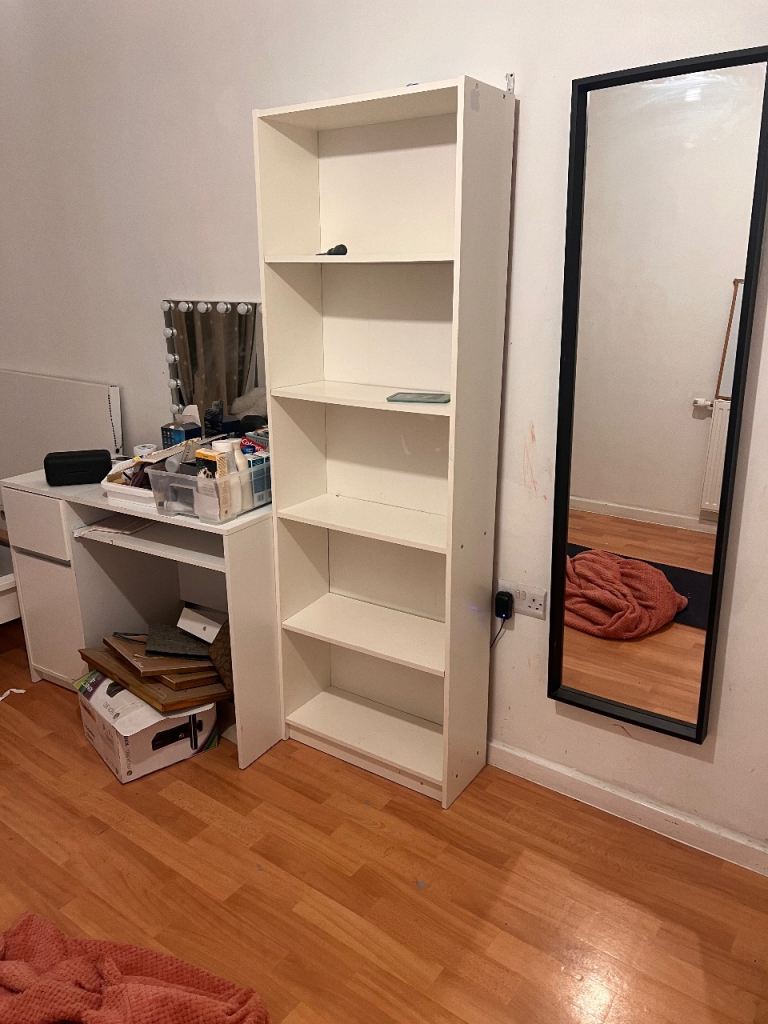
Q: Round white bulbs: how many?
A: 9